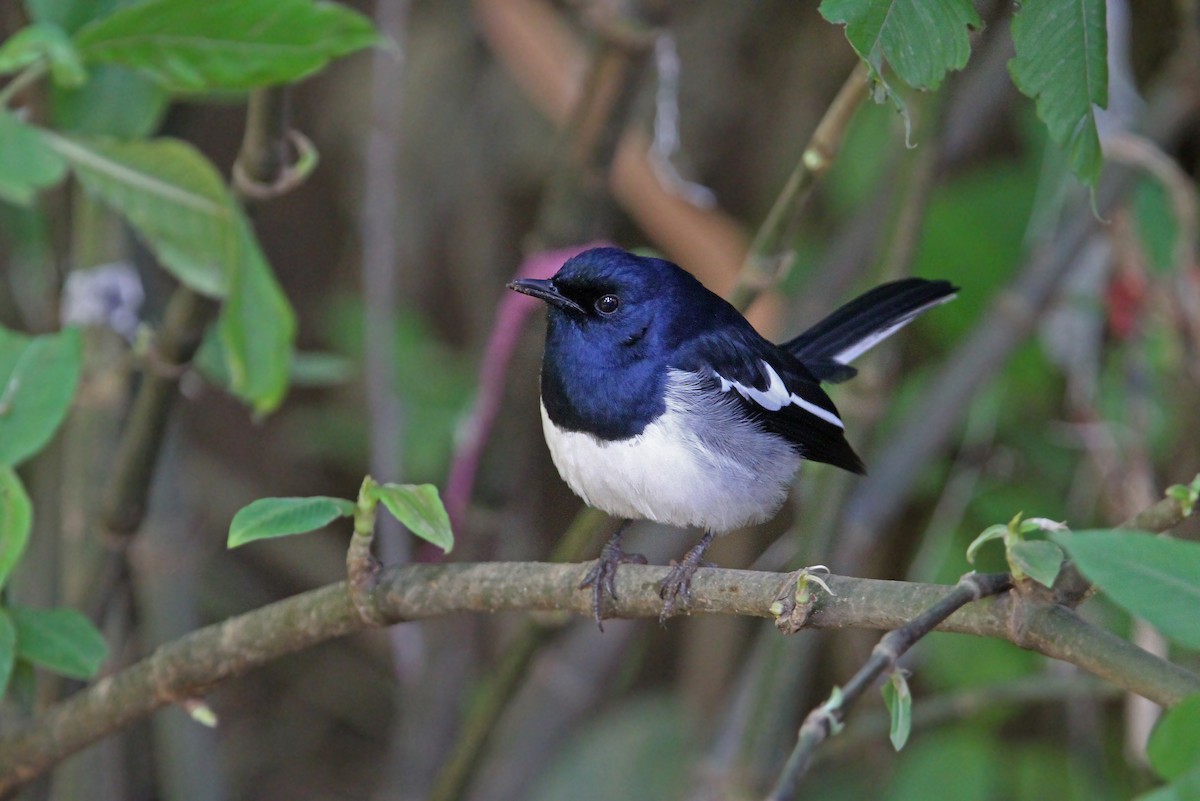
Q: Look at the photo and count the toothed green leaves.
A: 2